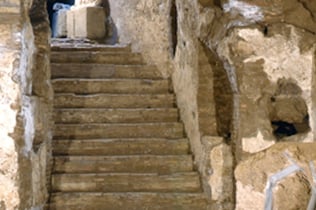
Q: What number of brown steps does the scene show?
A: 11